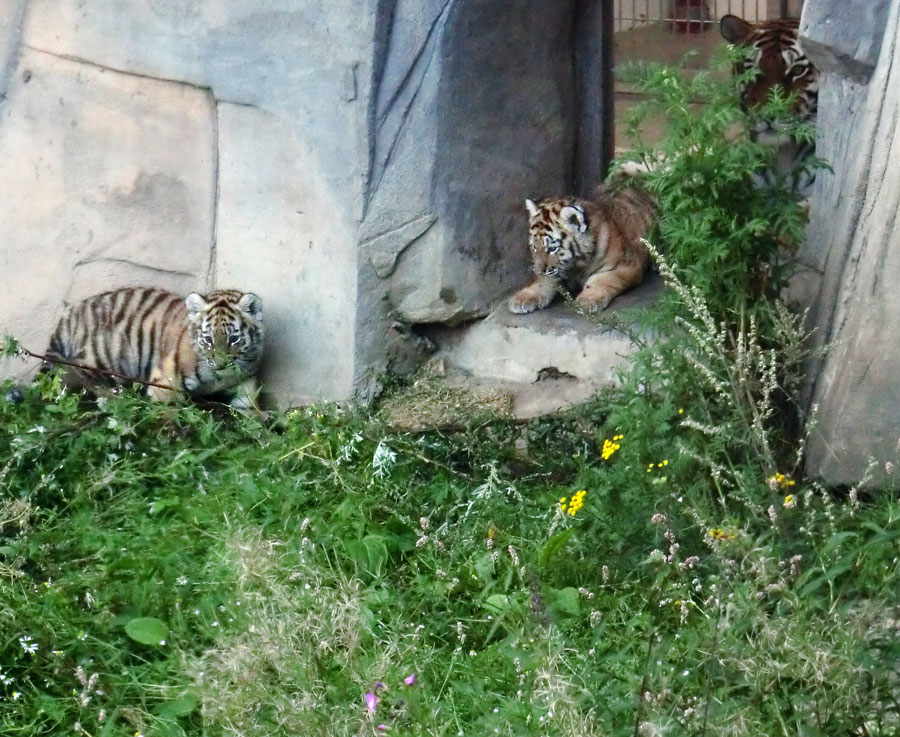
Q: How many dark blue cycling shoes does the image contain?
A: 0